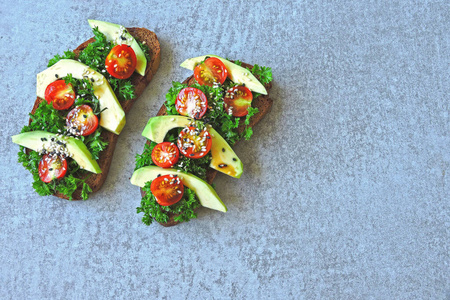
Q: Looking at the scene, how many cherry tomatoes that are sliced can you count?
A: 10